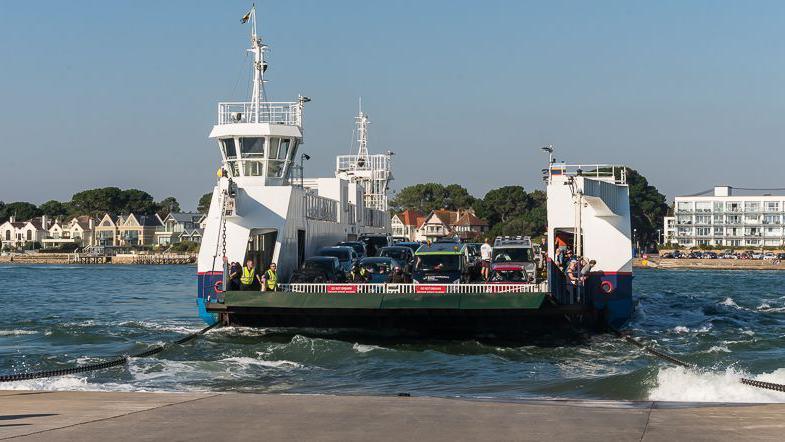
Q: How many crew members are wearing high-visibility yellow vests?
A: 2